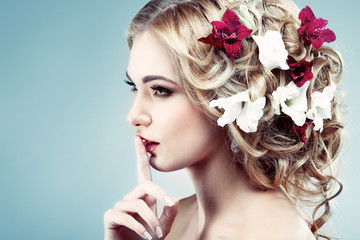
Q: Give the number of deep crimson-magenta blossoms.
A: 4